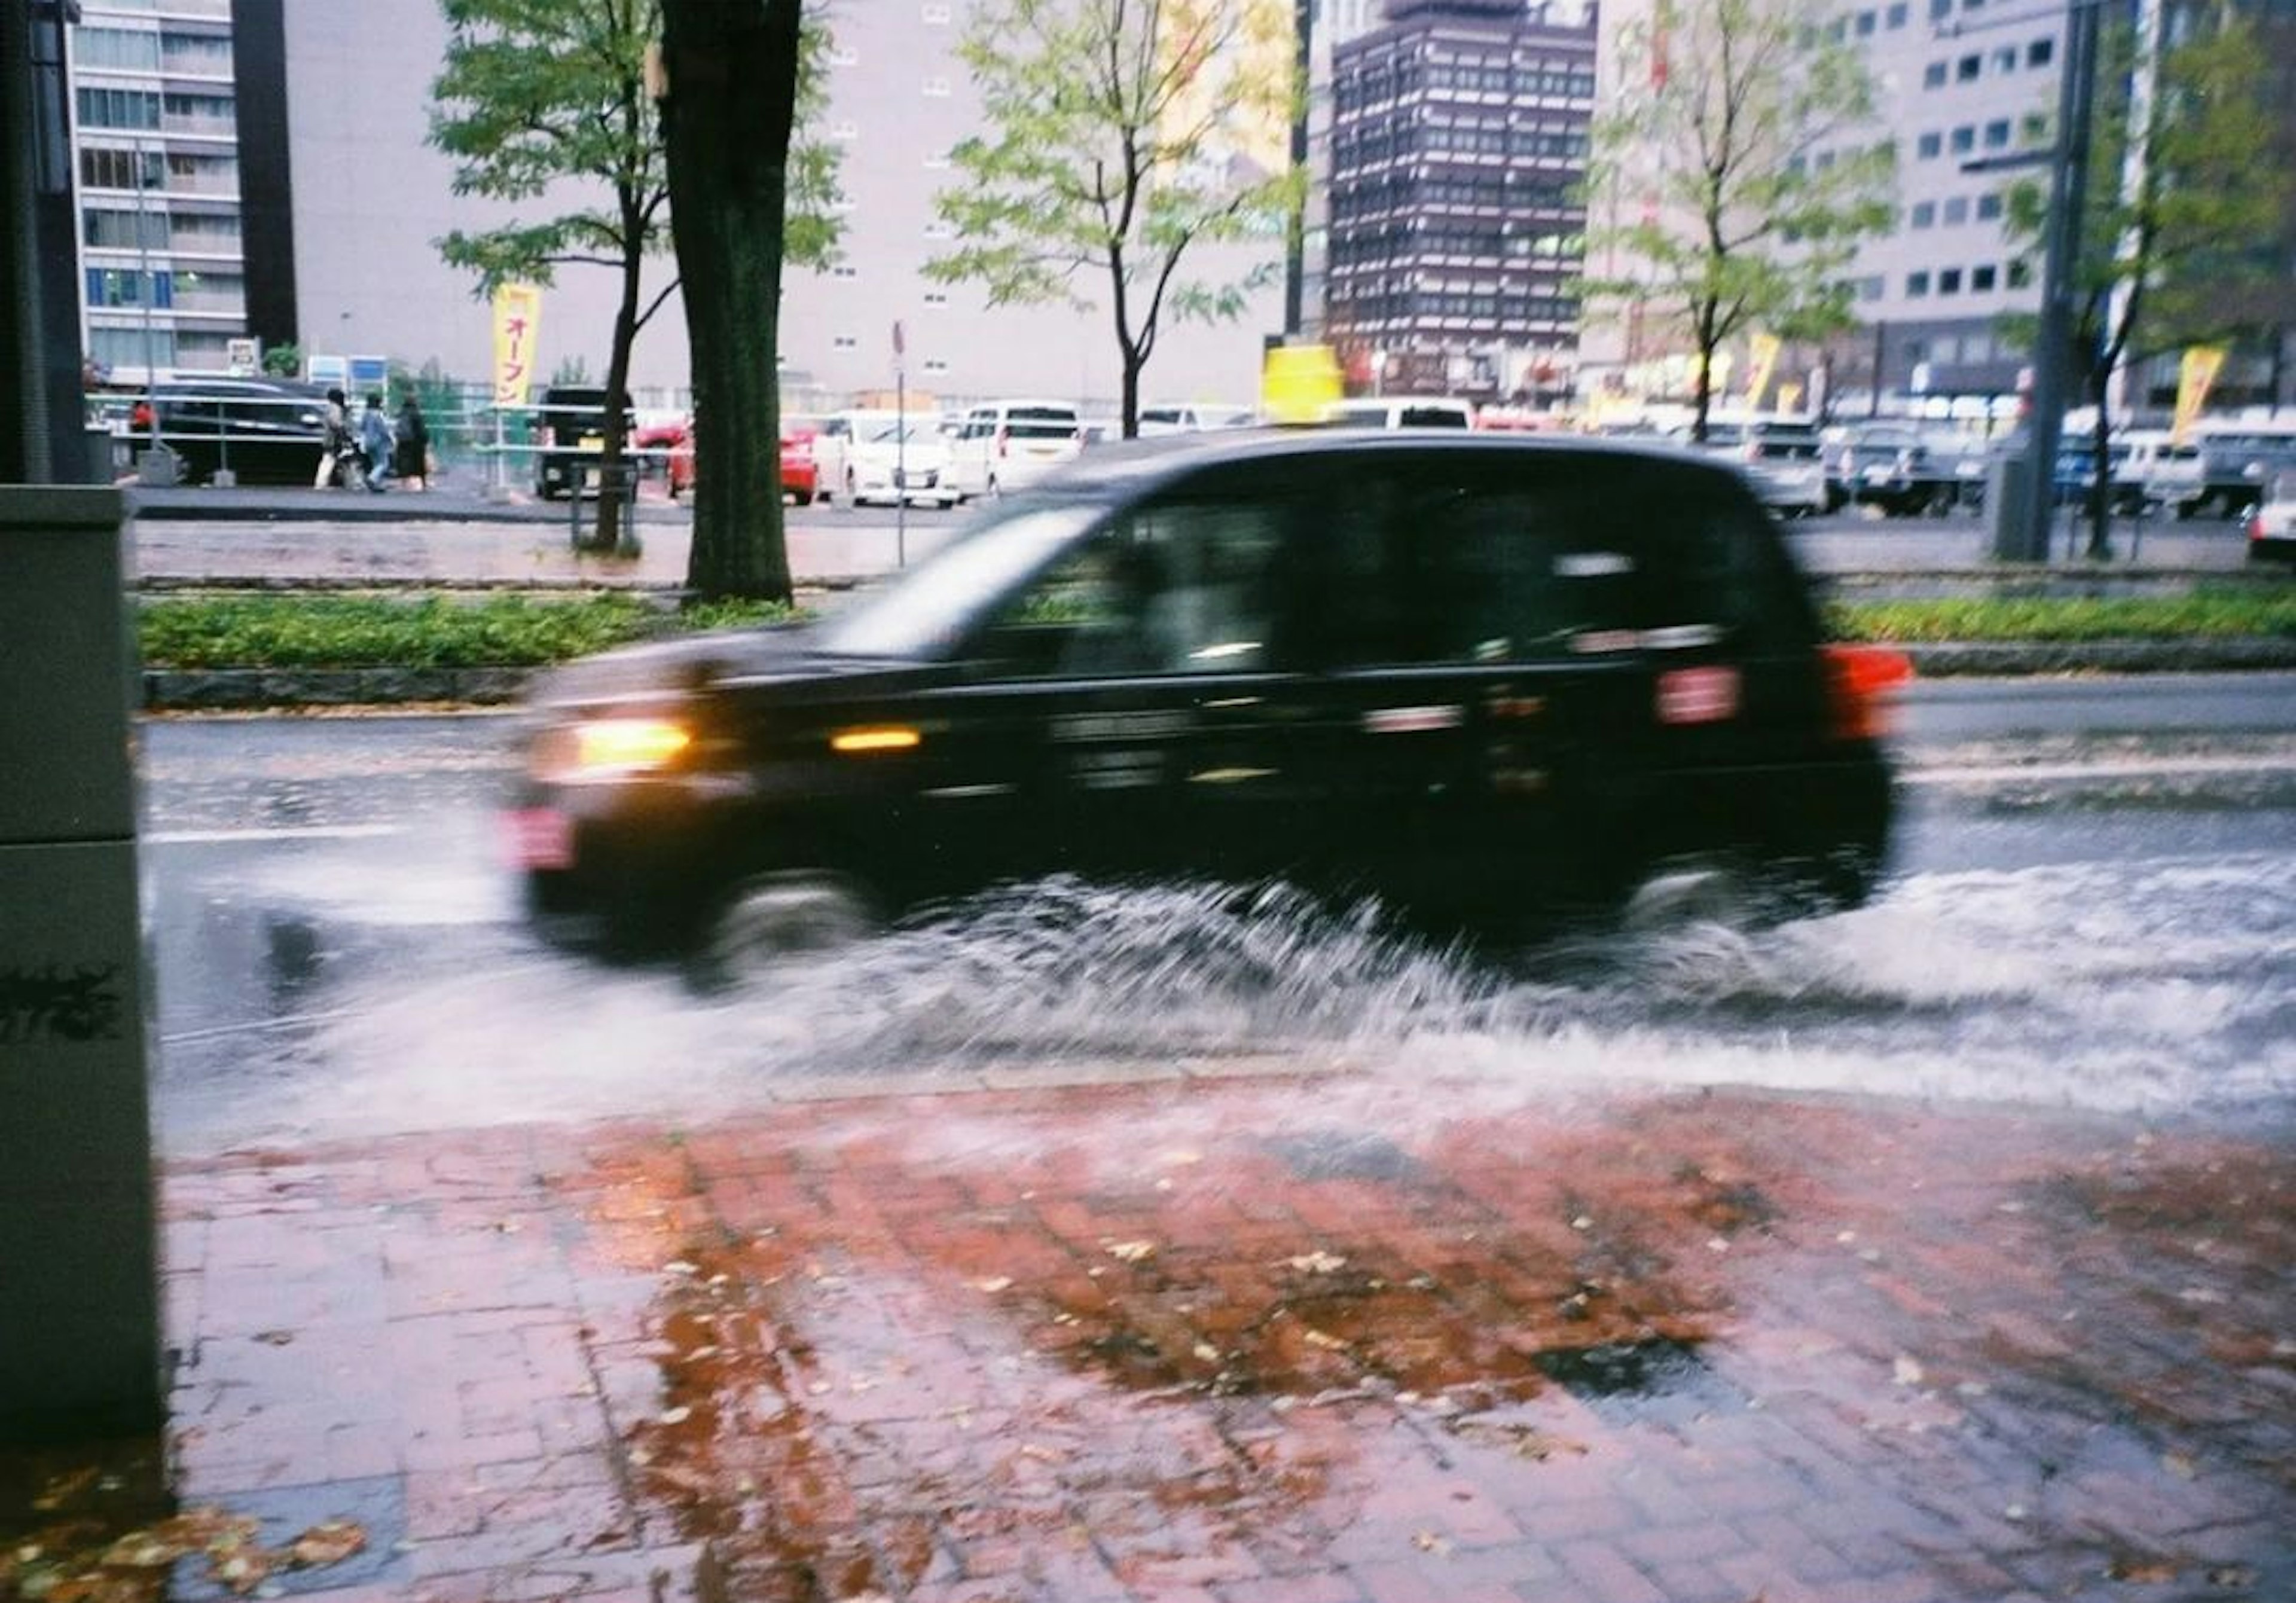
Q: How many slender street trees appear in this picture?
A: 4